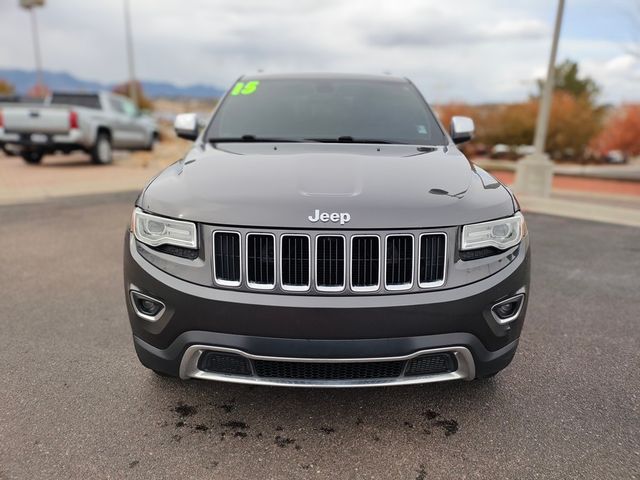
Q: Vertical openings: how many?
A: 7